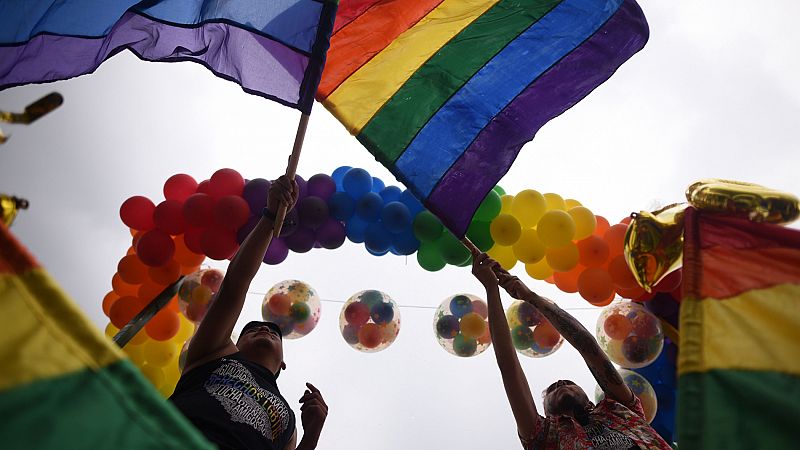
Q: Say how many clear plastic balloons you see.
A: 8